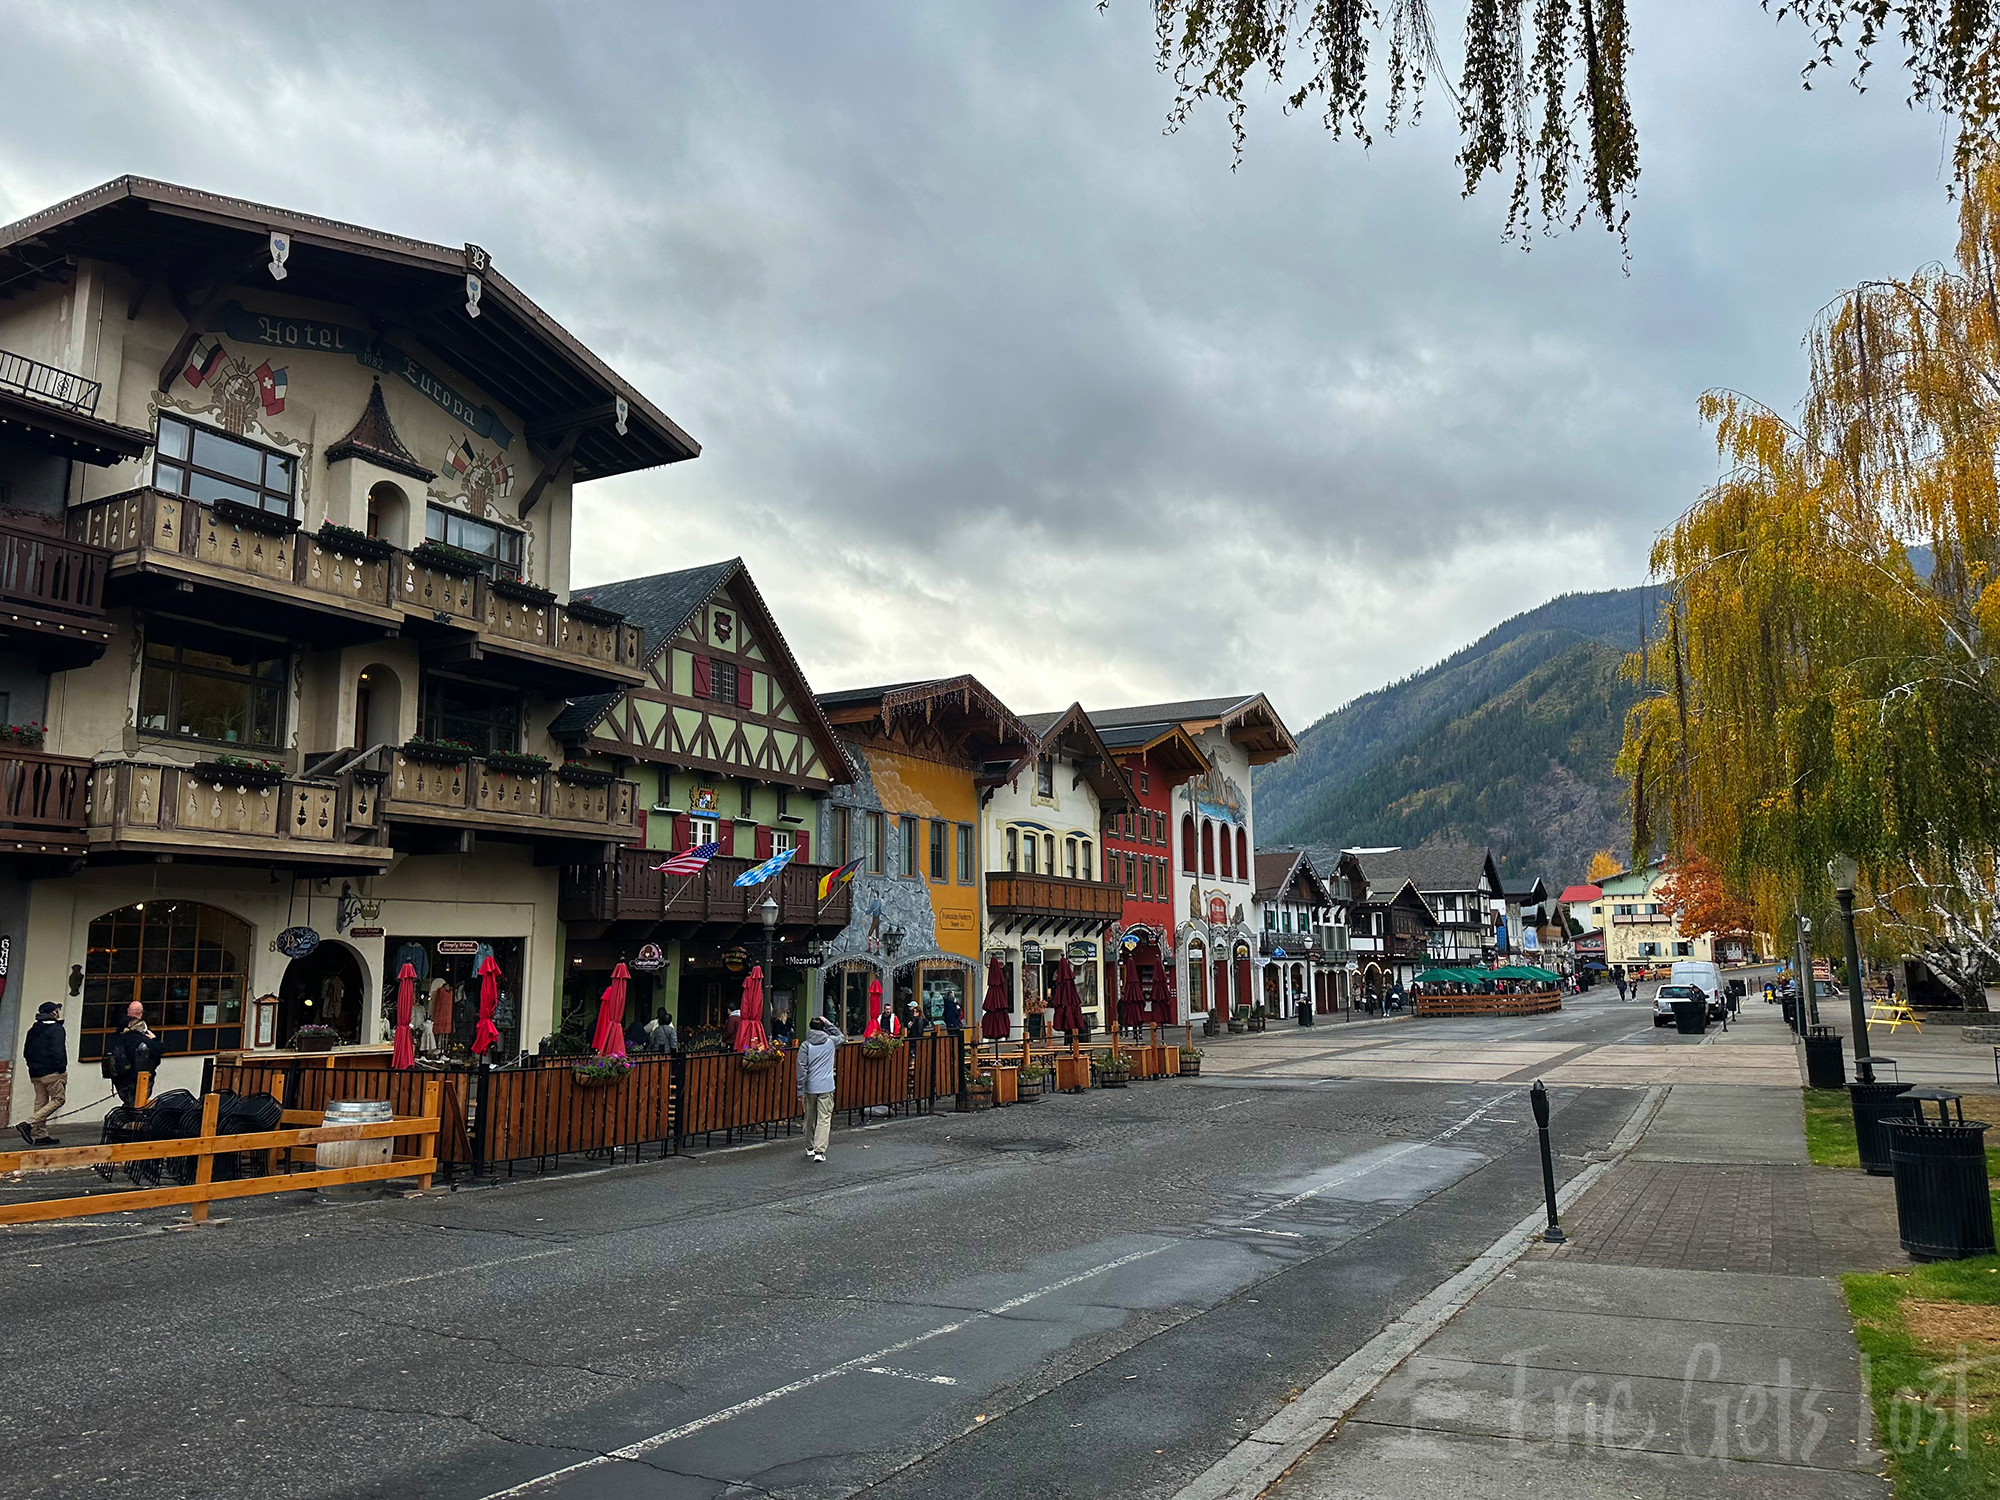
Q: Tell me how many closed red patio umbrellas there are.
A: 11